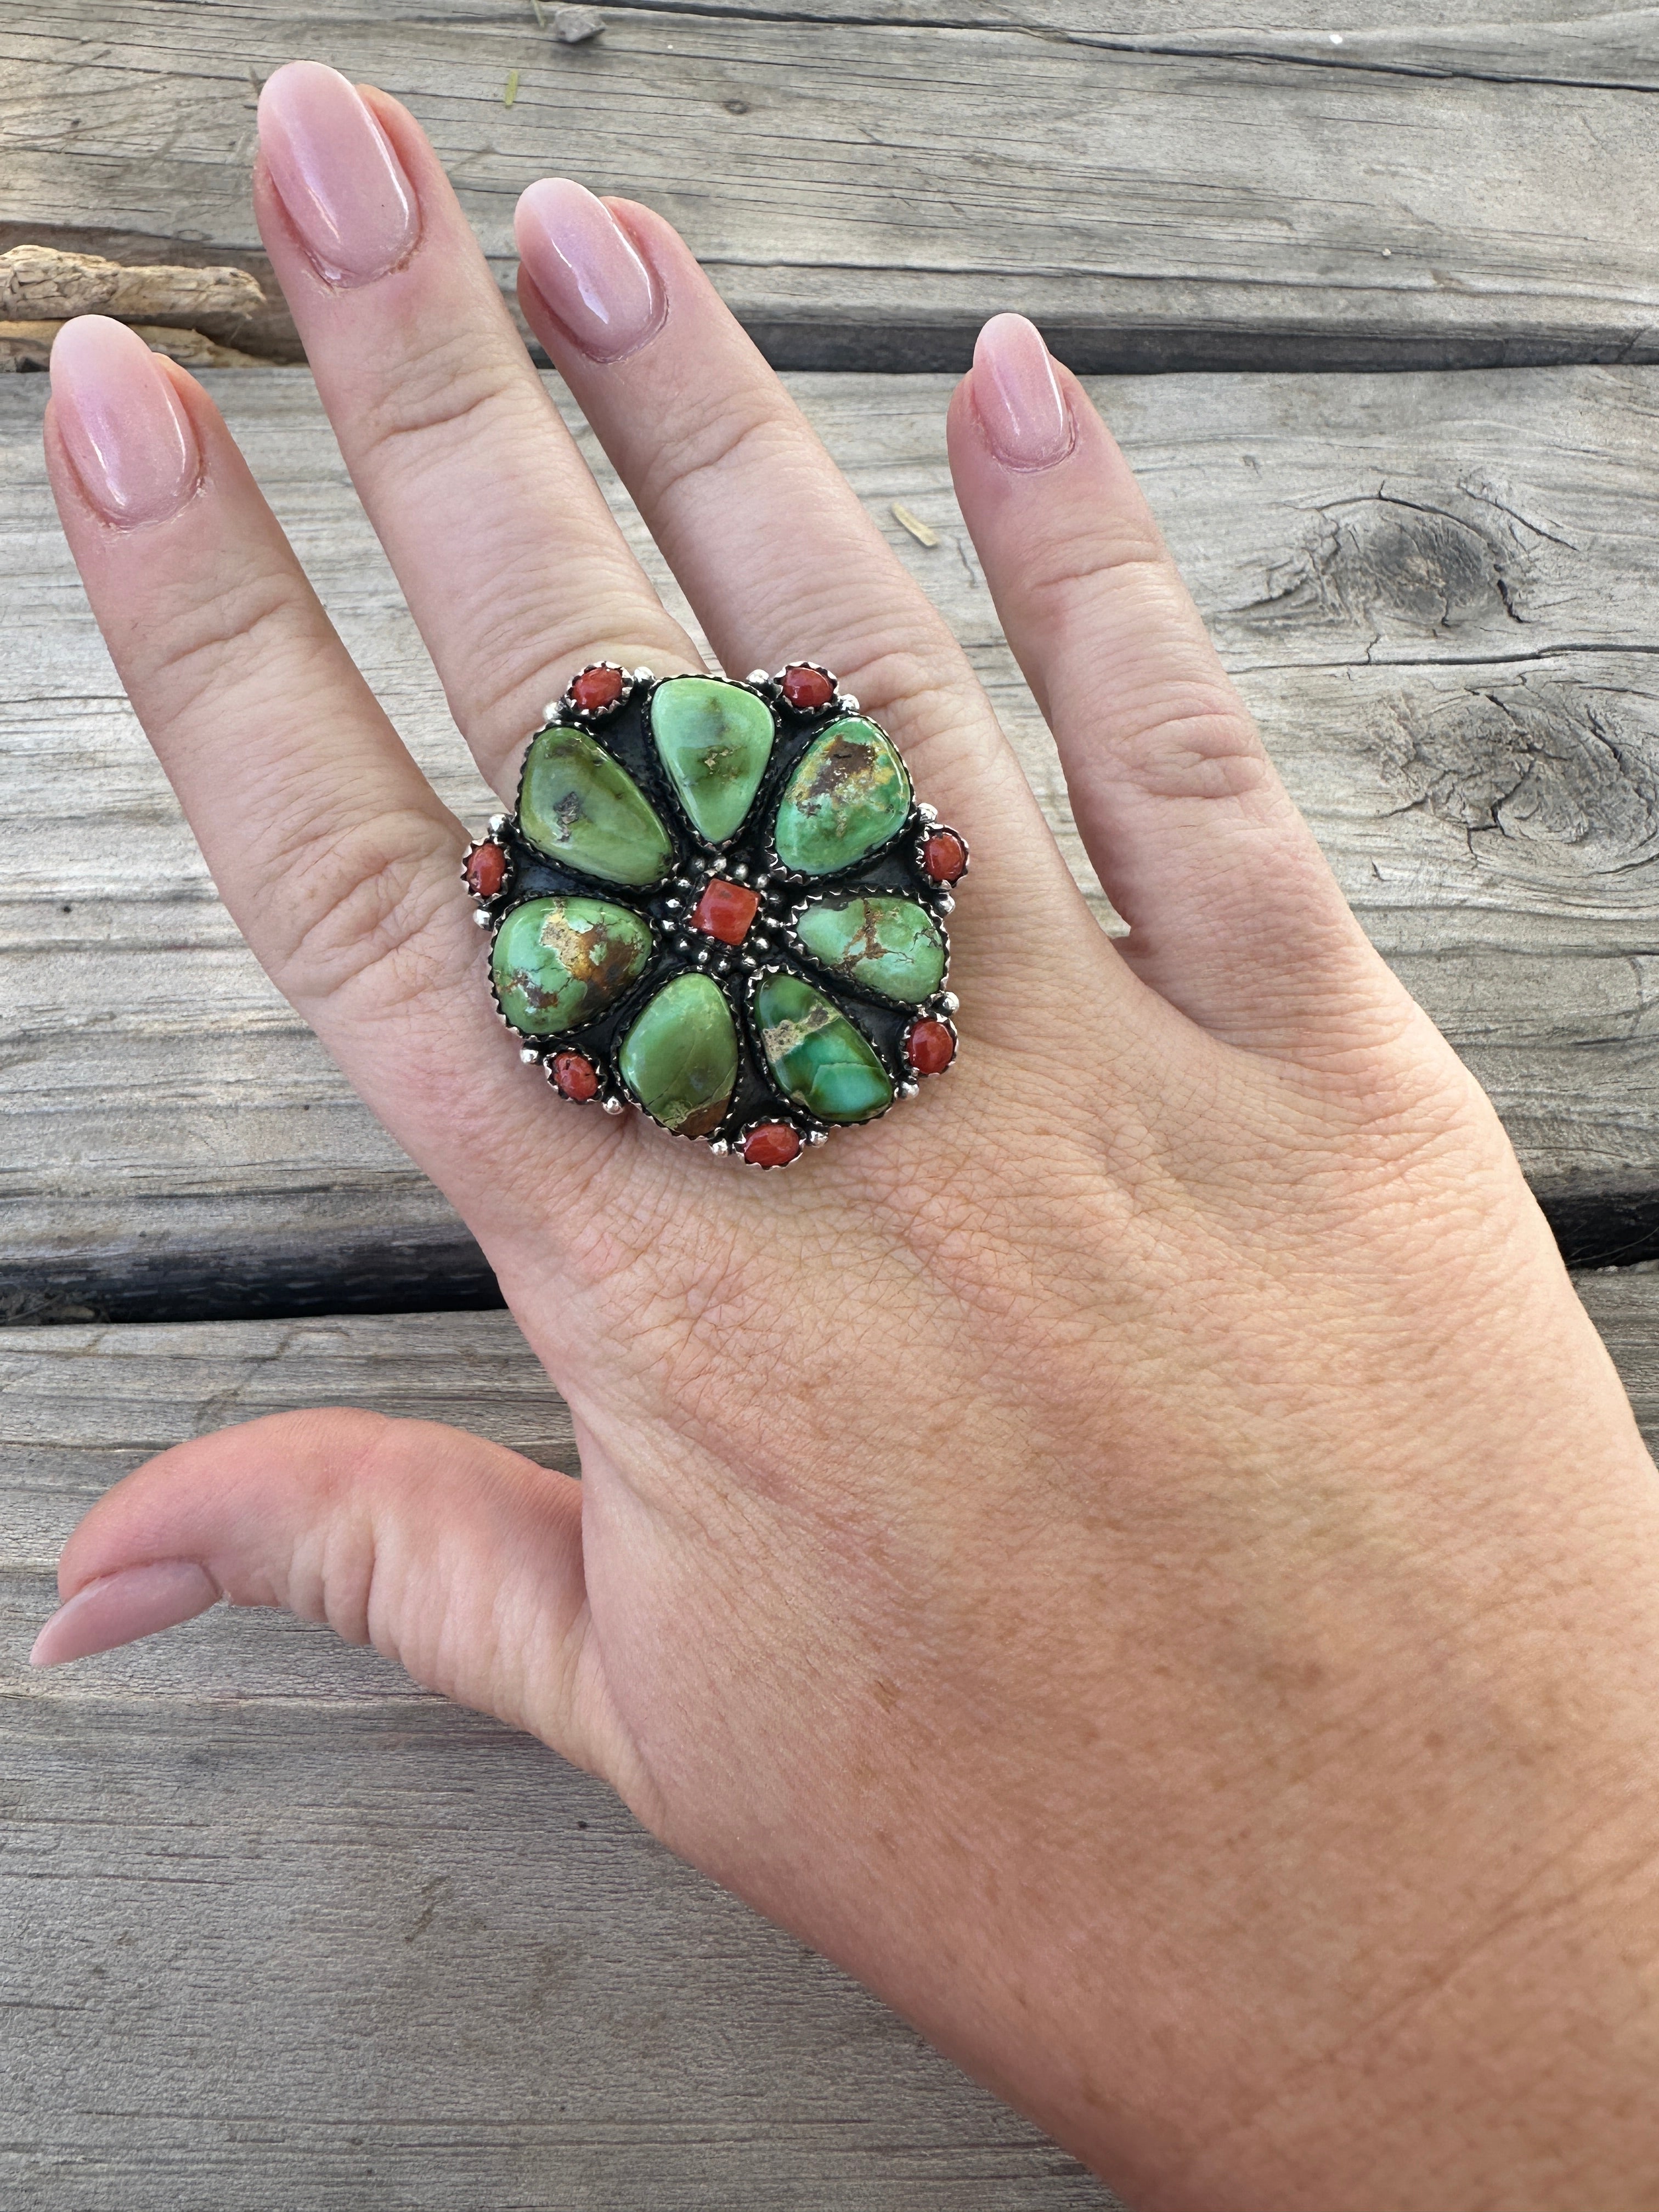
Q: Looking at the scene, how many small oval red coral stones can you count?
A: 7